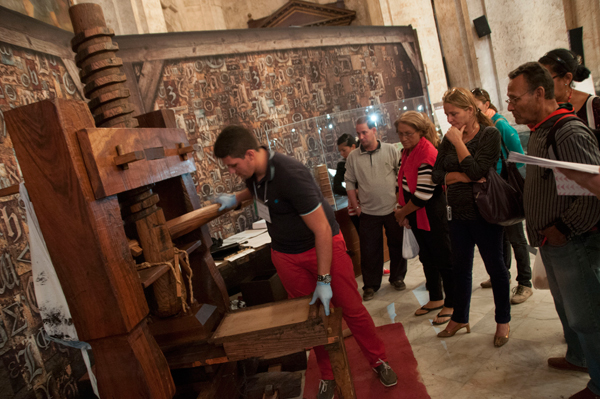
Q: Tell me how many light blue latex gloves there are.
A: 2